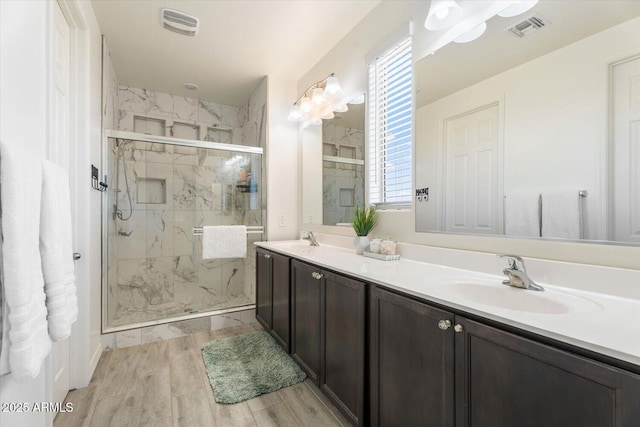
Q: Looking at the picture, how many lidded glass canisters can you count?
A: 2